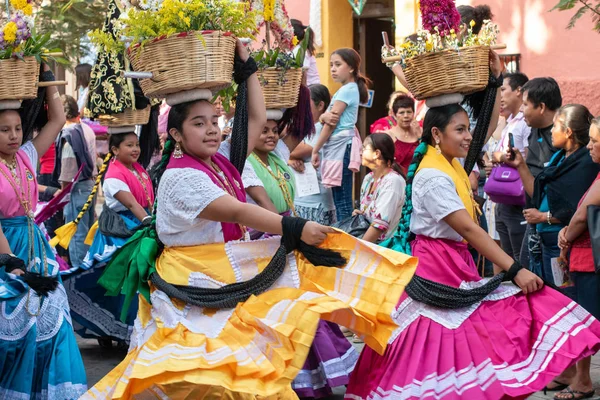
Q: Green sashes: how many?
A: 1